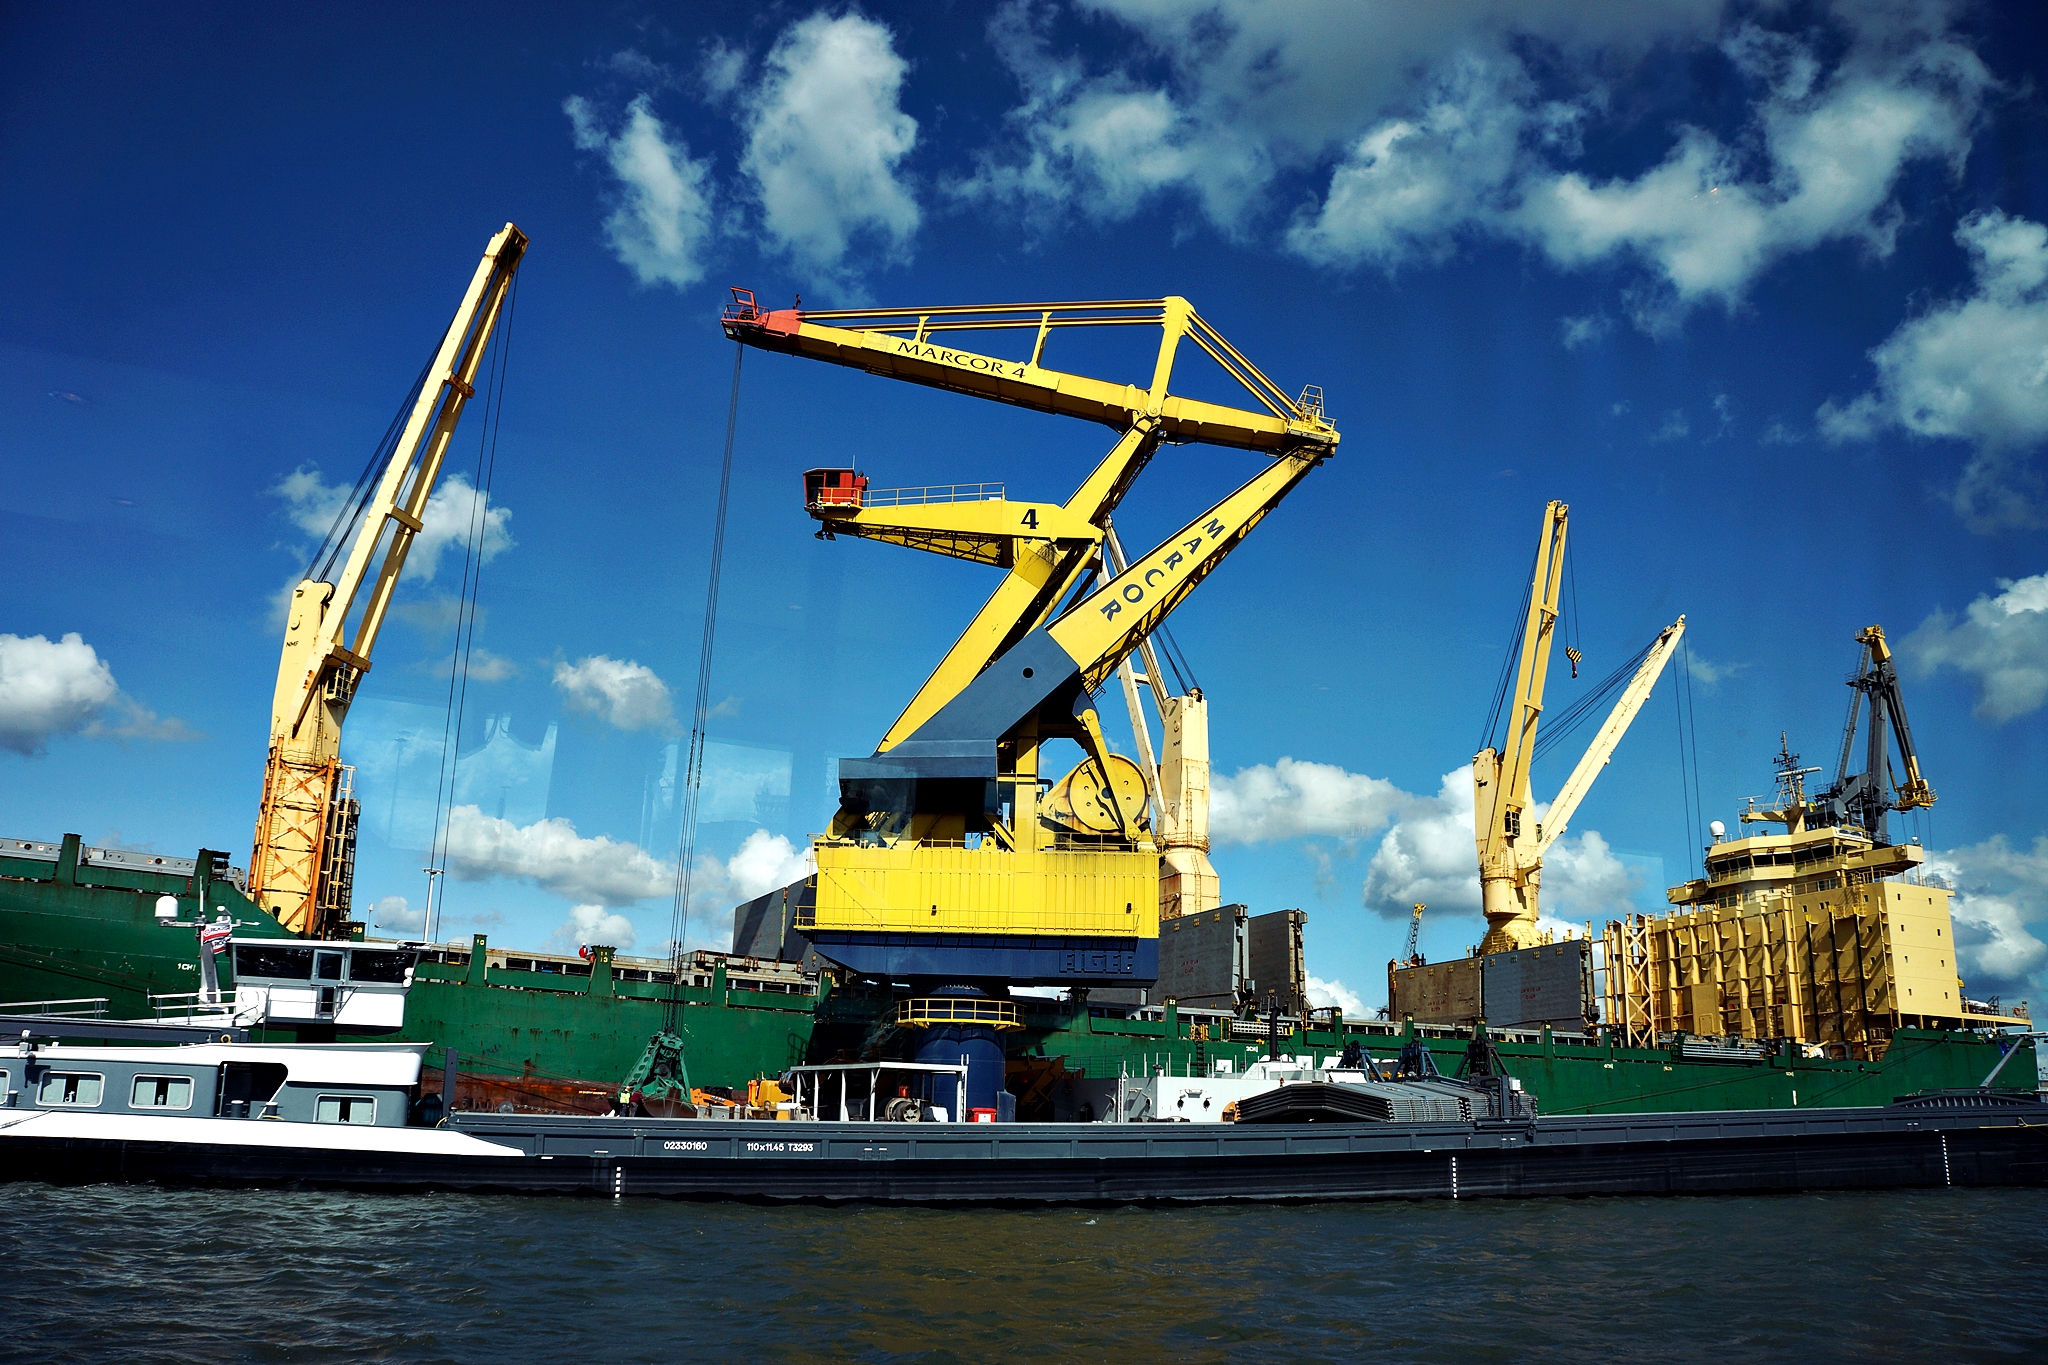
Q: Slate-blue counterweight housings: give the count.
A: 1